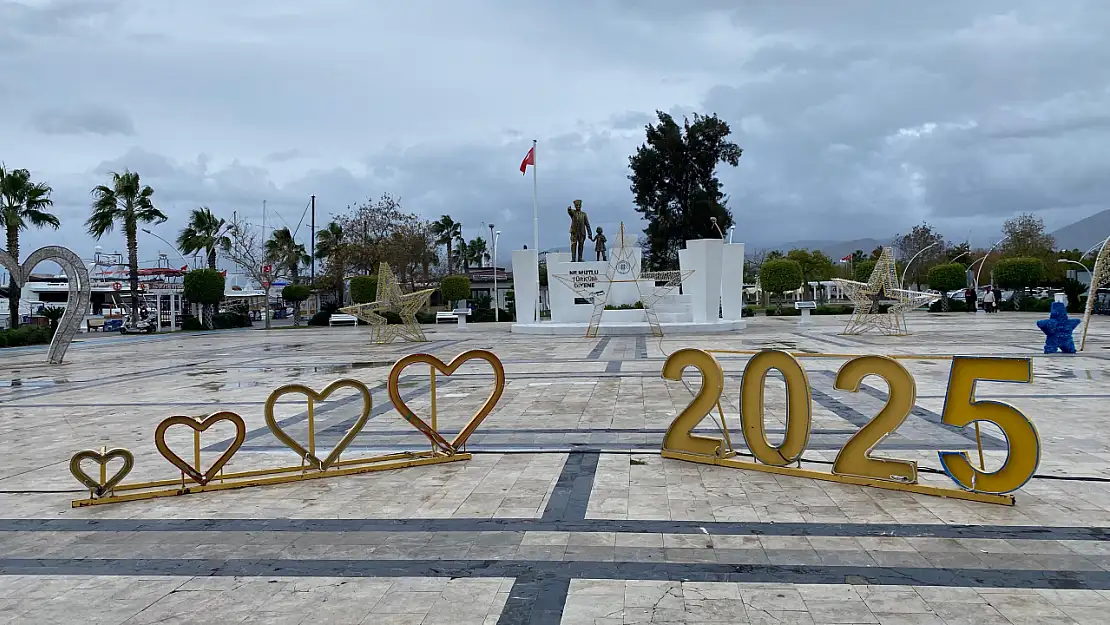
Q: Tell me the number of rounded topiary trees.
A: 8